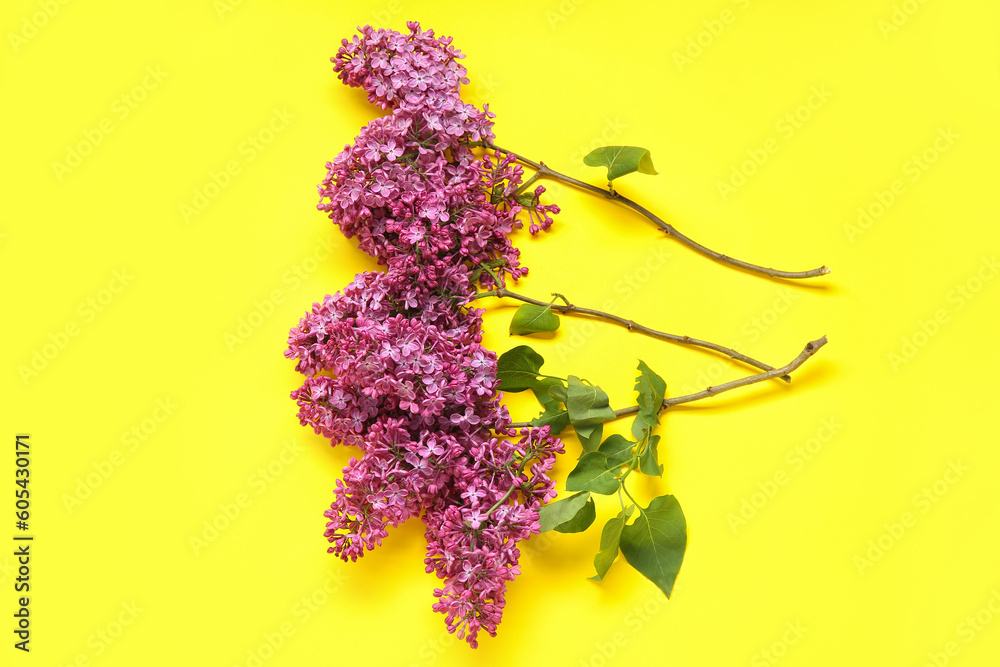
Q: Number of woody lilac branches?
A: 3